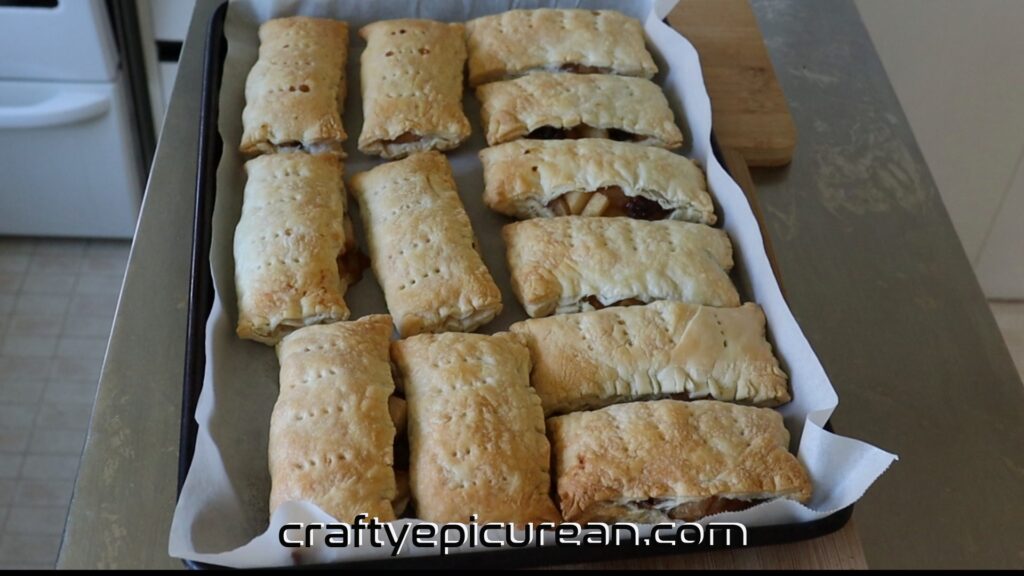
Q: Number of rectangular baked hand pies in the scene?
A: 12